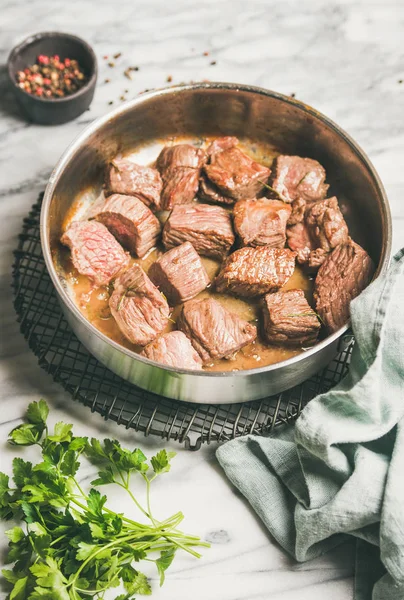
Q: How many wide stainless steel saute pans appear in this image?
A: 1